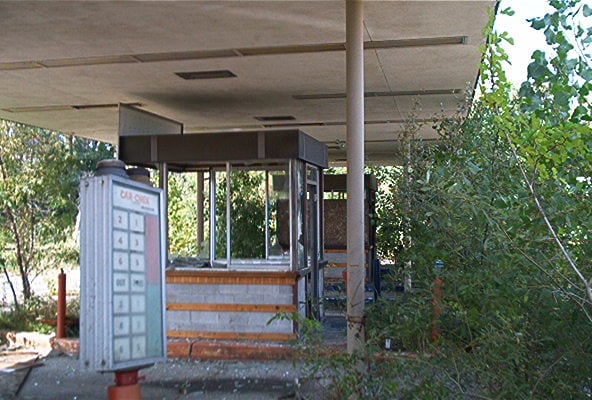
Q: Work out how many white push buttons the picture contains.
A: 14